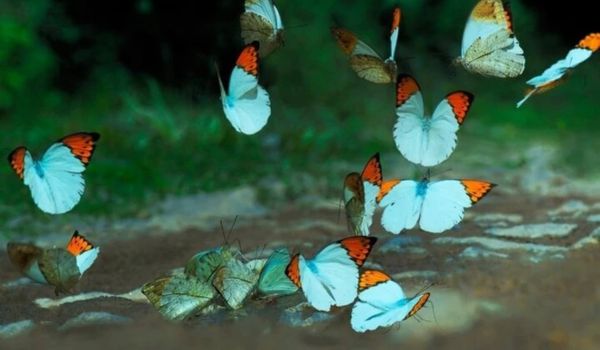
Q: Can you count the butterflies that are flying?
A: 12